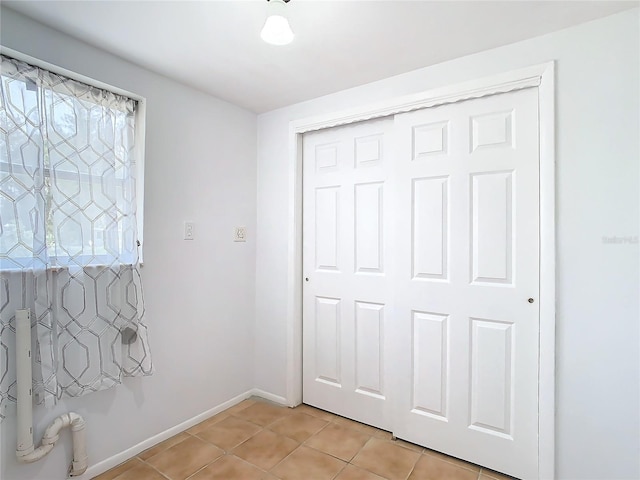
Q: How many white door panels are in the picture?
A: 12